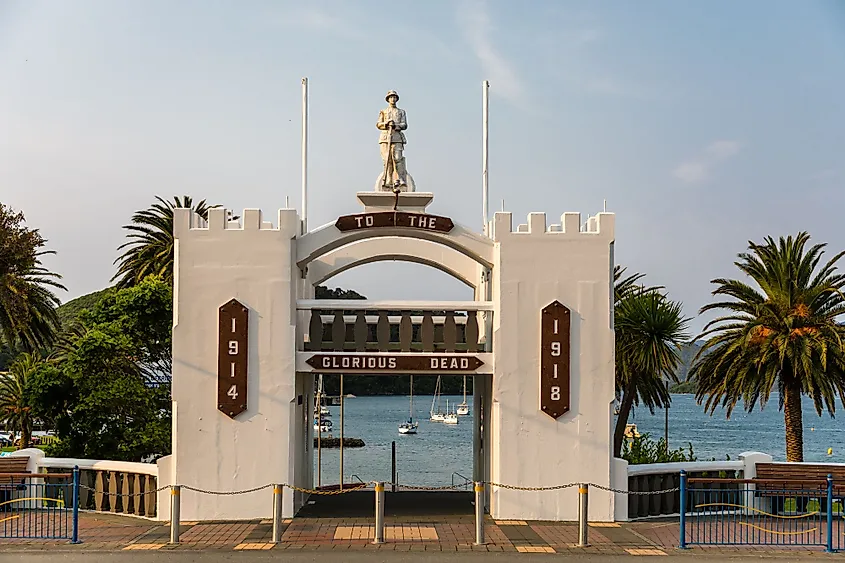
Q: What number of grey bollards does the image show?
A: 5